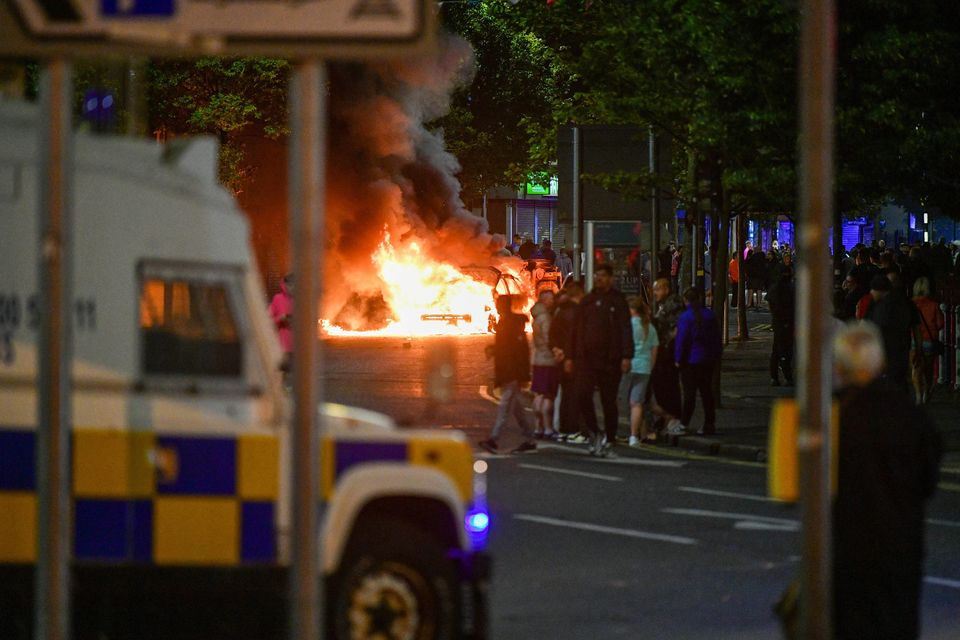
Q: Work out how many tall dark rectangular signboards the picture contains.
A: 1